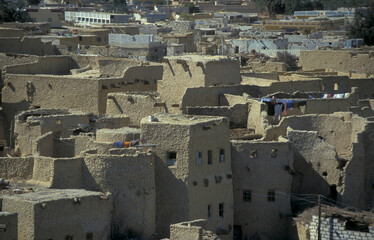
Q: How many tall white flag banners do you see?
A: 0